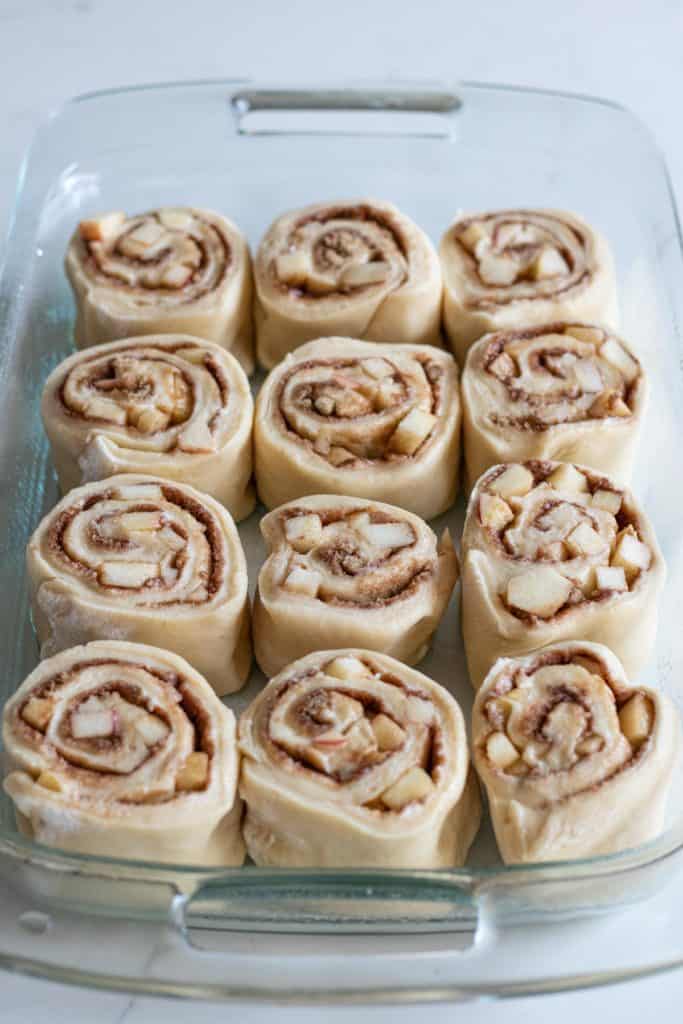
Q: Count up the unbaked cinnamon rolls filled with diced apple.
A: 12